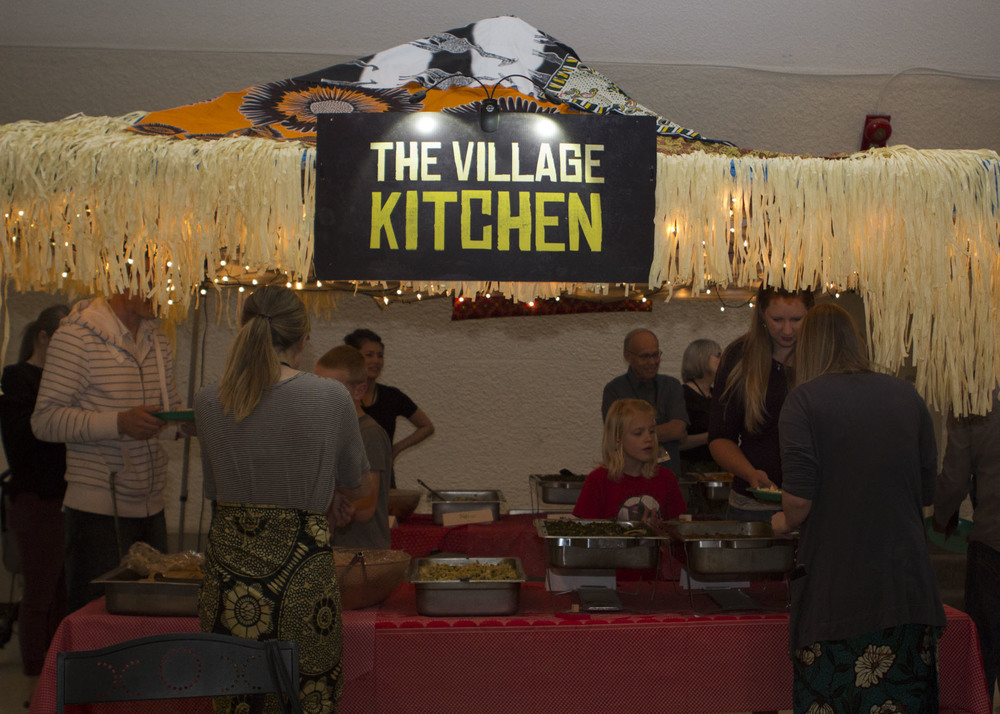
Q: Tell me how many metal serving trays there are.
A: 7